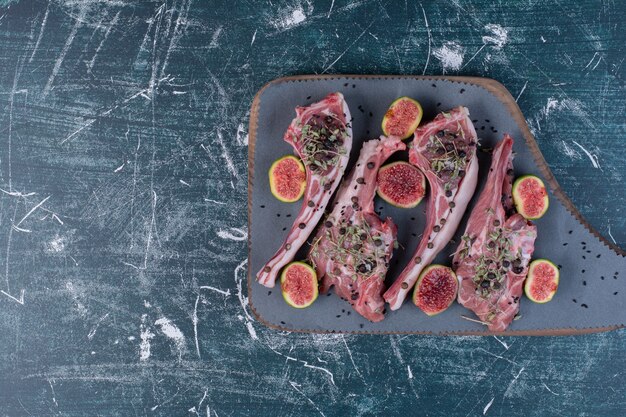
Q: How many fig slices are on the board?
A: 7